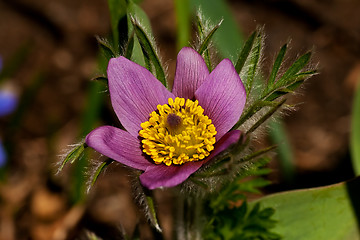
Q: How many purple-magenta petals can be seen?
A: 6